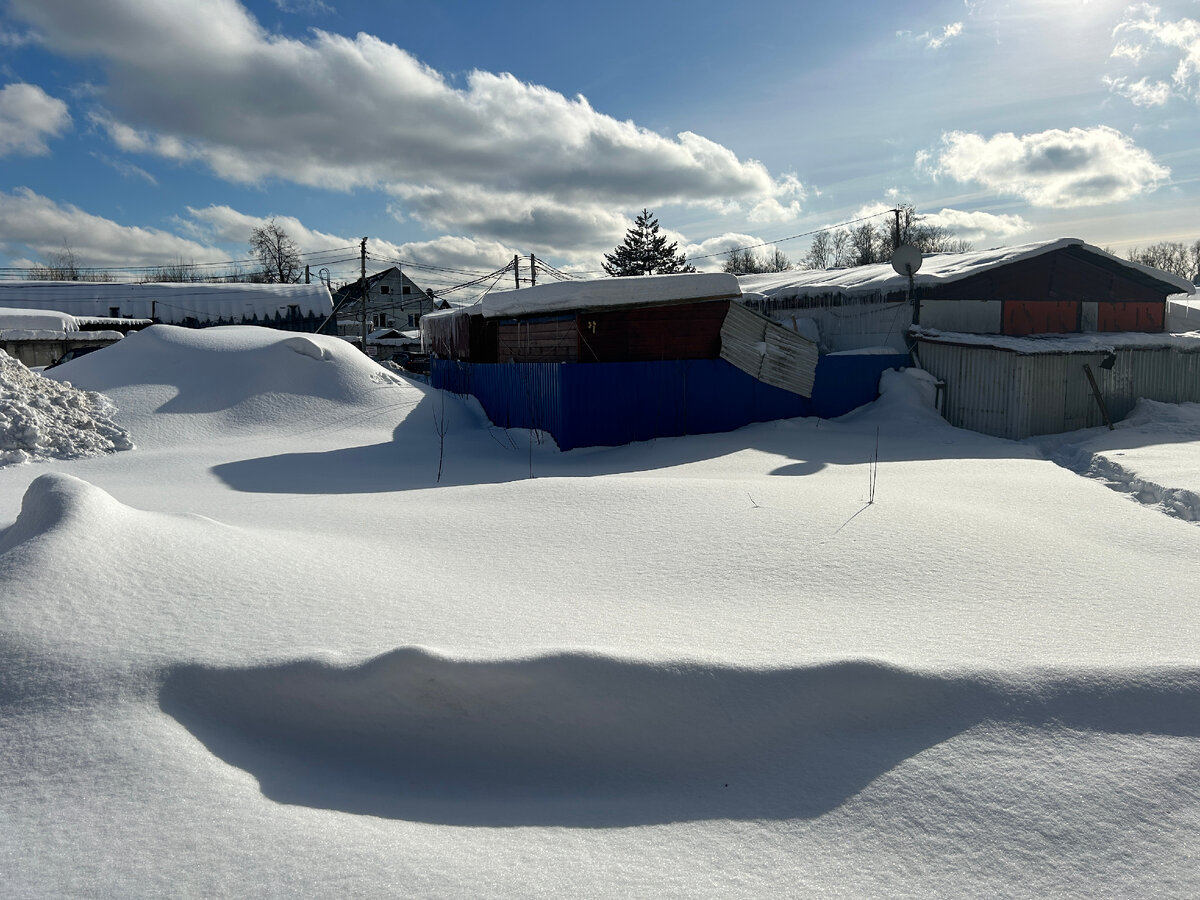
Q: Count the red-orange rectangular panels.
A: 2